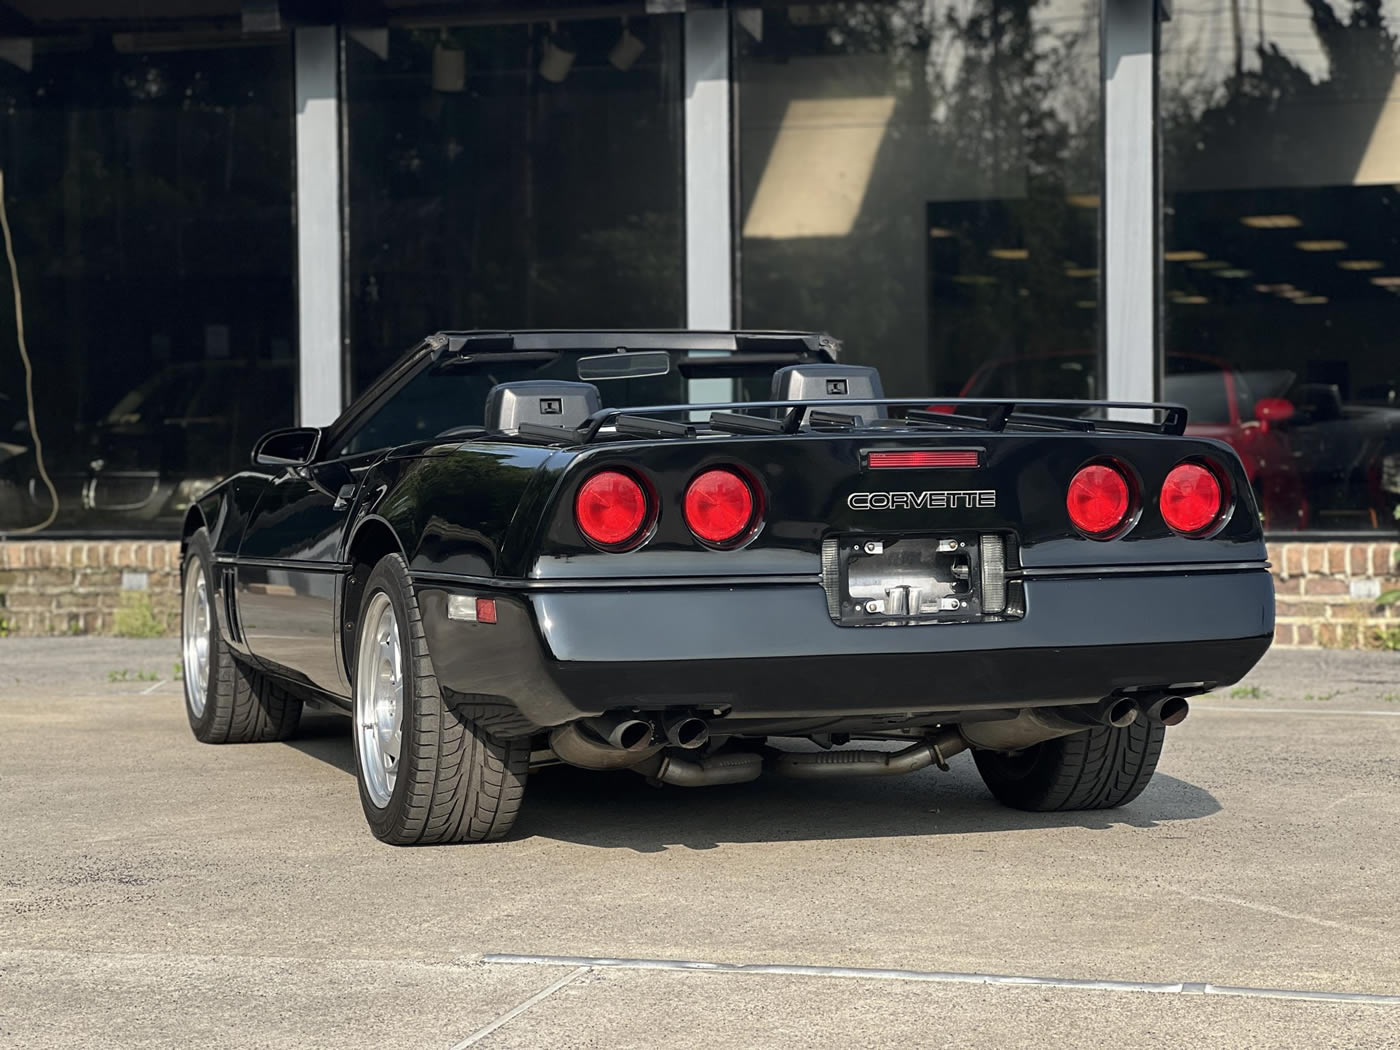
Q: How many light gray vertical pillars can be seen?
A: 3